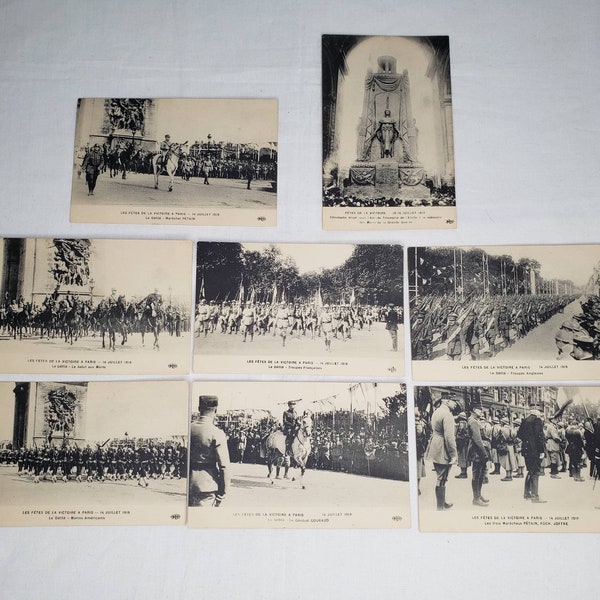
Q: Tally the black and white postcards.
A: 8